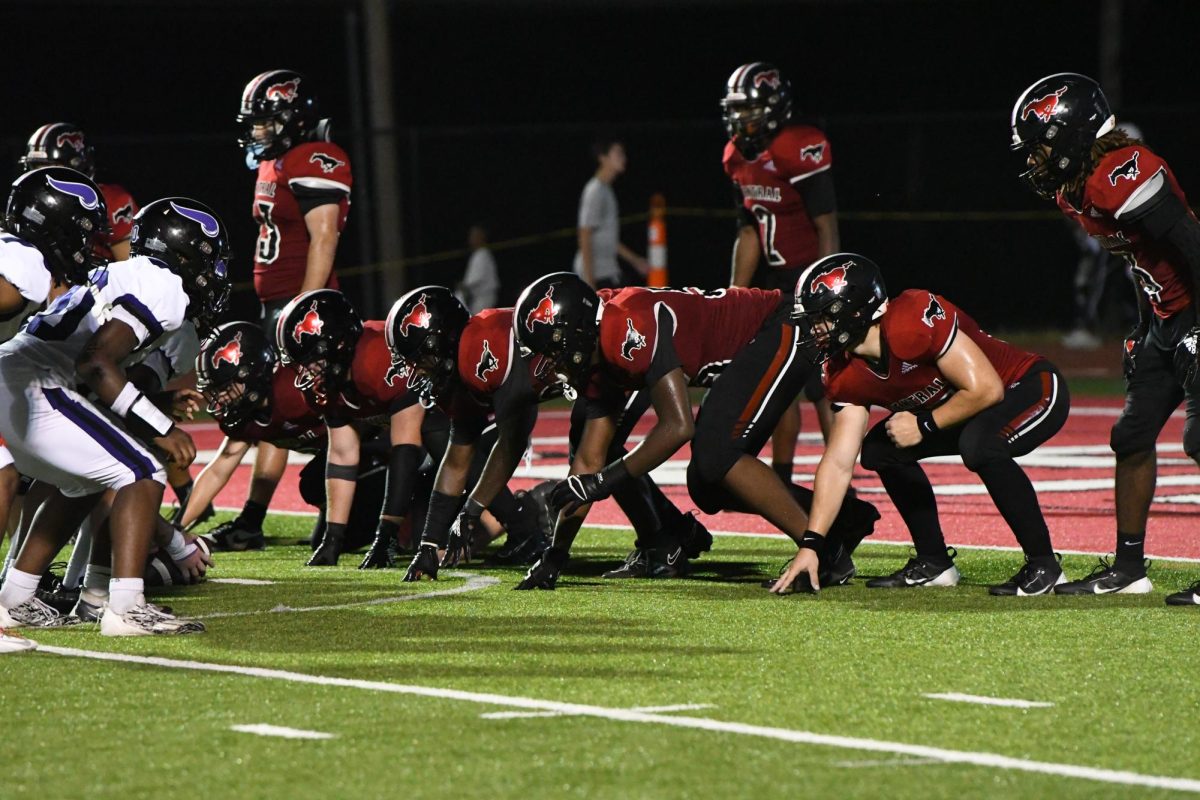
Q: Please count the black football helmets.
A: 11